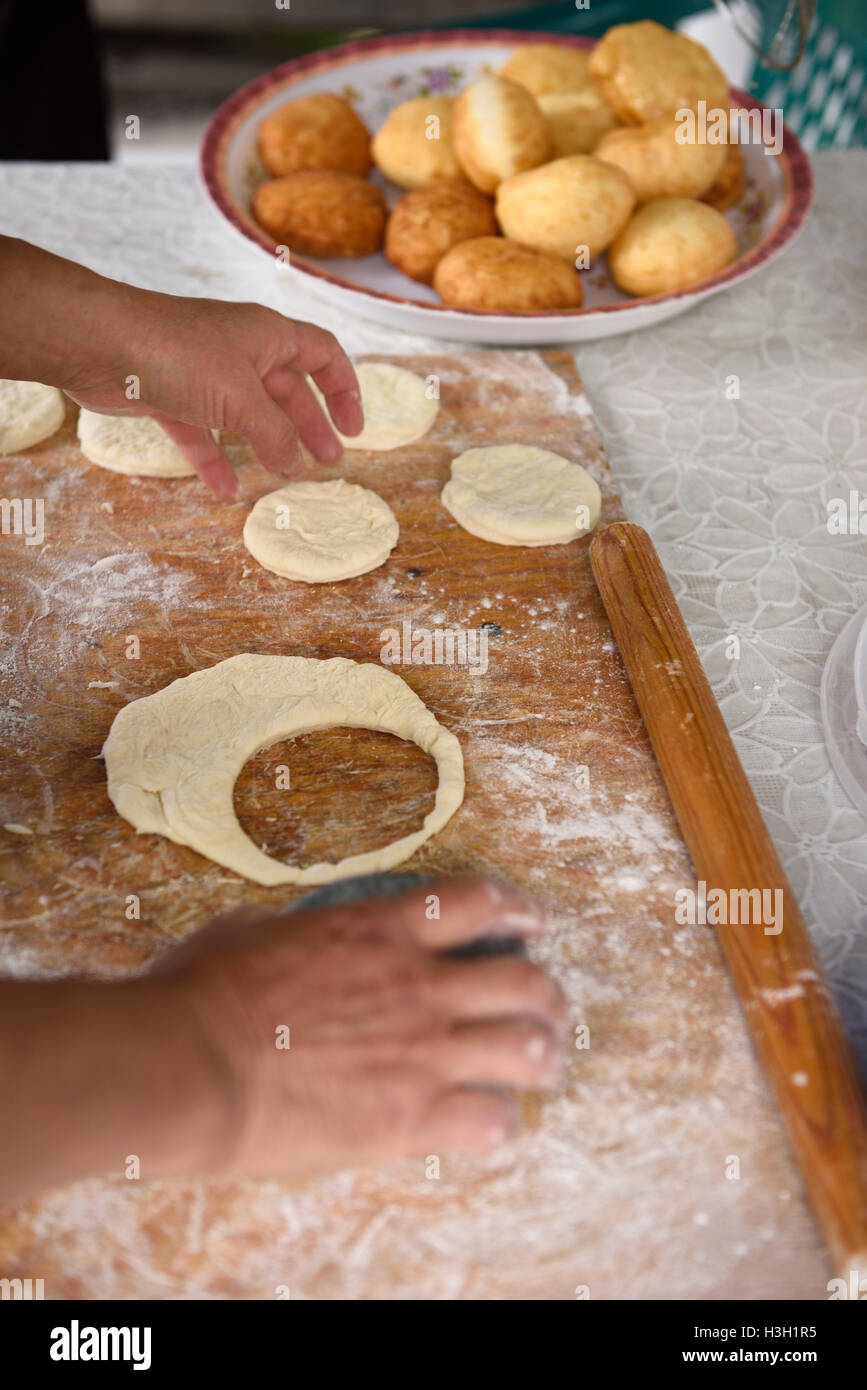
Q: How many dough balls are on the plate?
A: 13